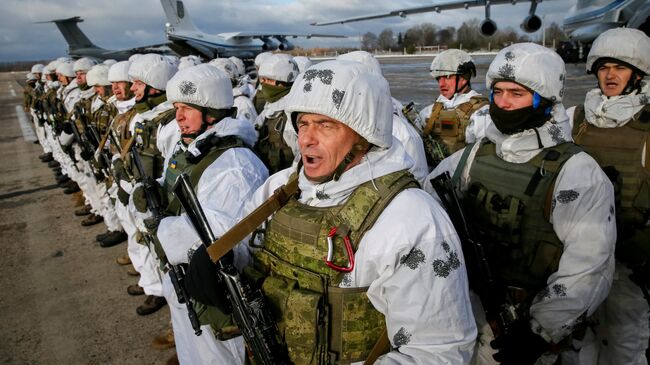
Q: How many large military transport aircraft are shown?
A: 3